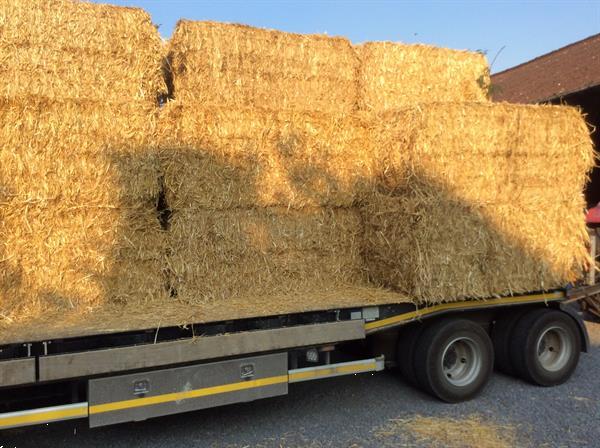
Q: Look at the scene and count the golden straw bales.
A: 9